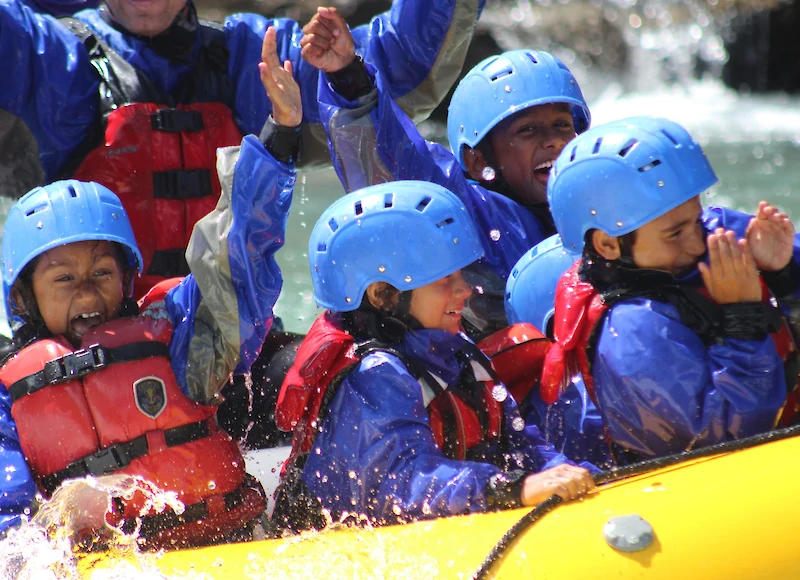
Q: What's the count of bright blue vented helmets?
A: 5